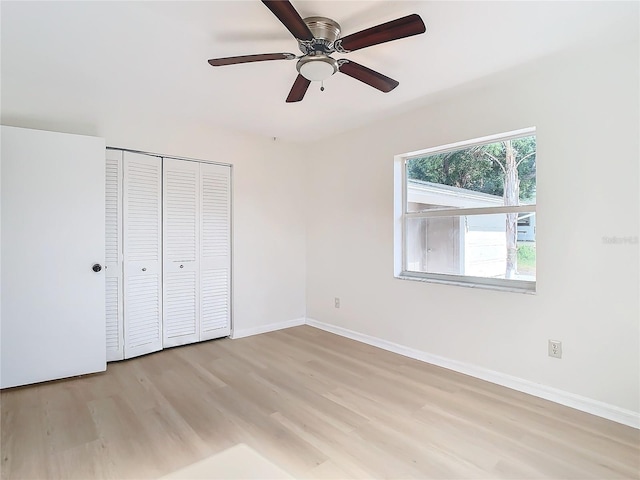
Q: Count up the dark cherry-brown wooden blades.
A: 5